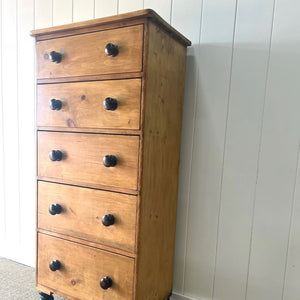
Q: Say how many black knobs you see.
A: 10